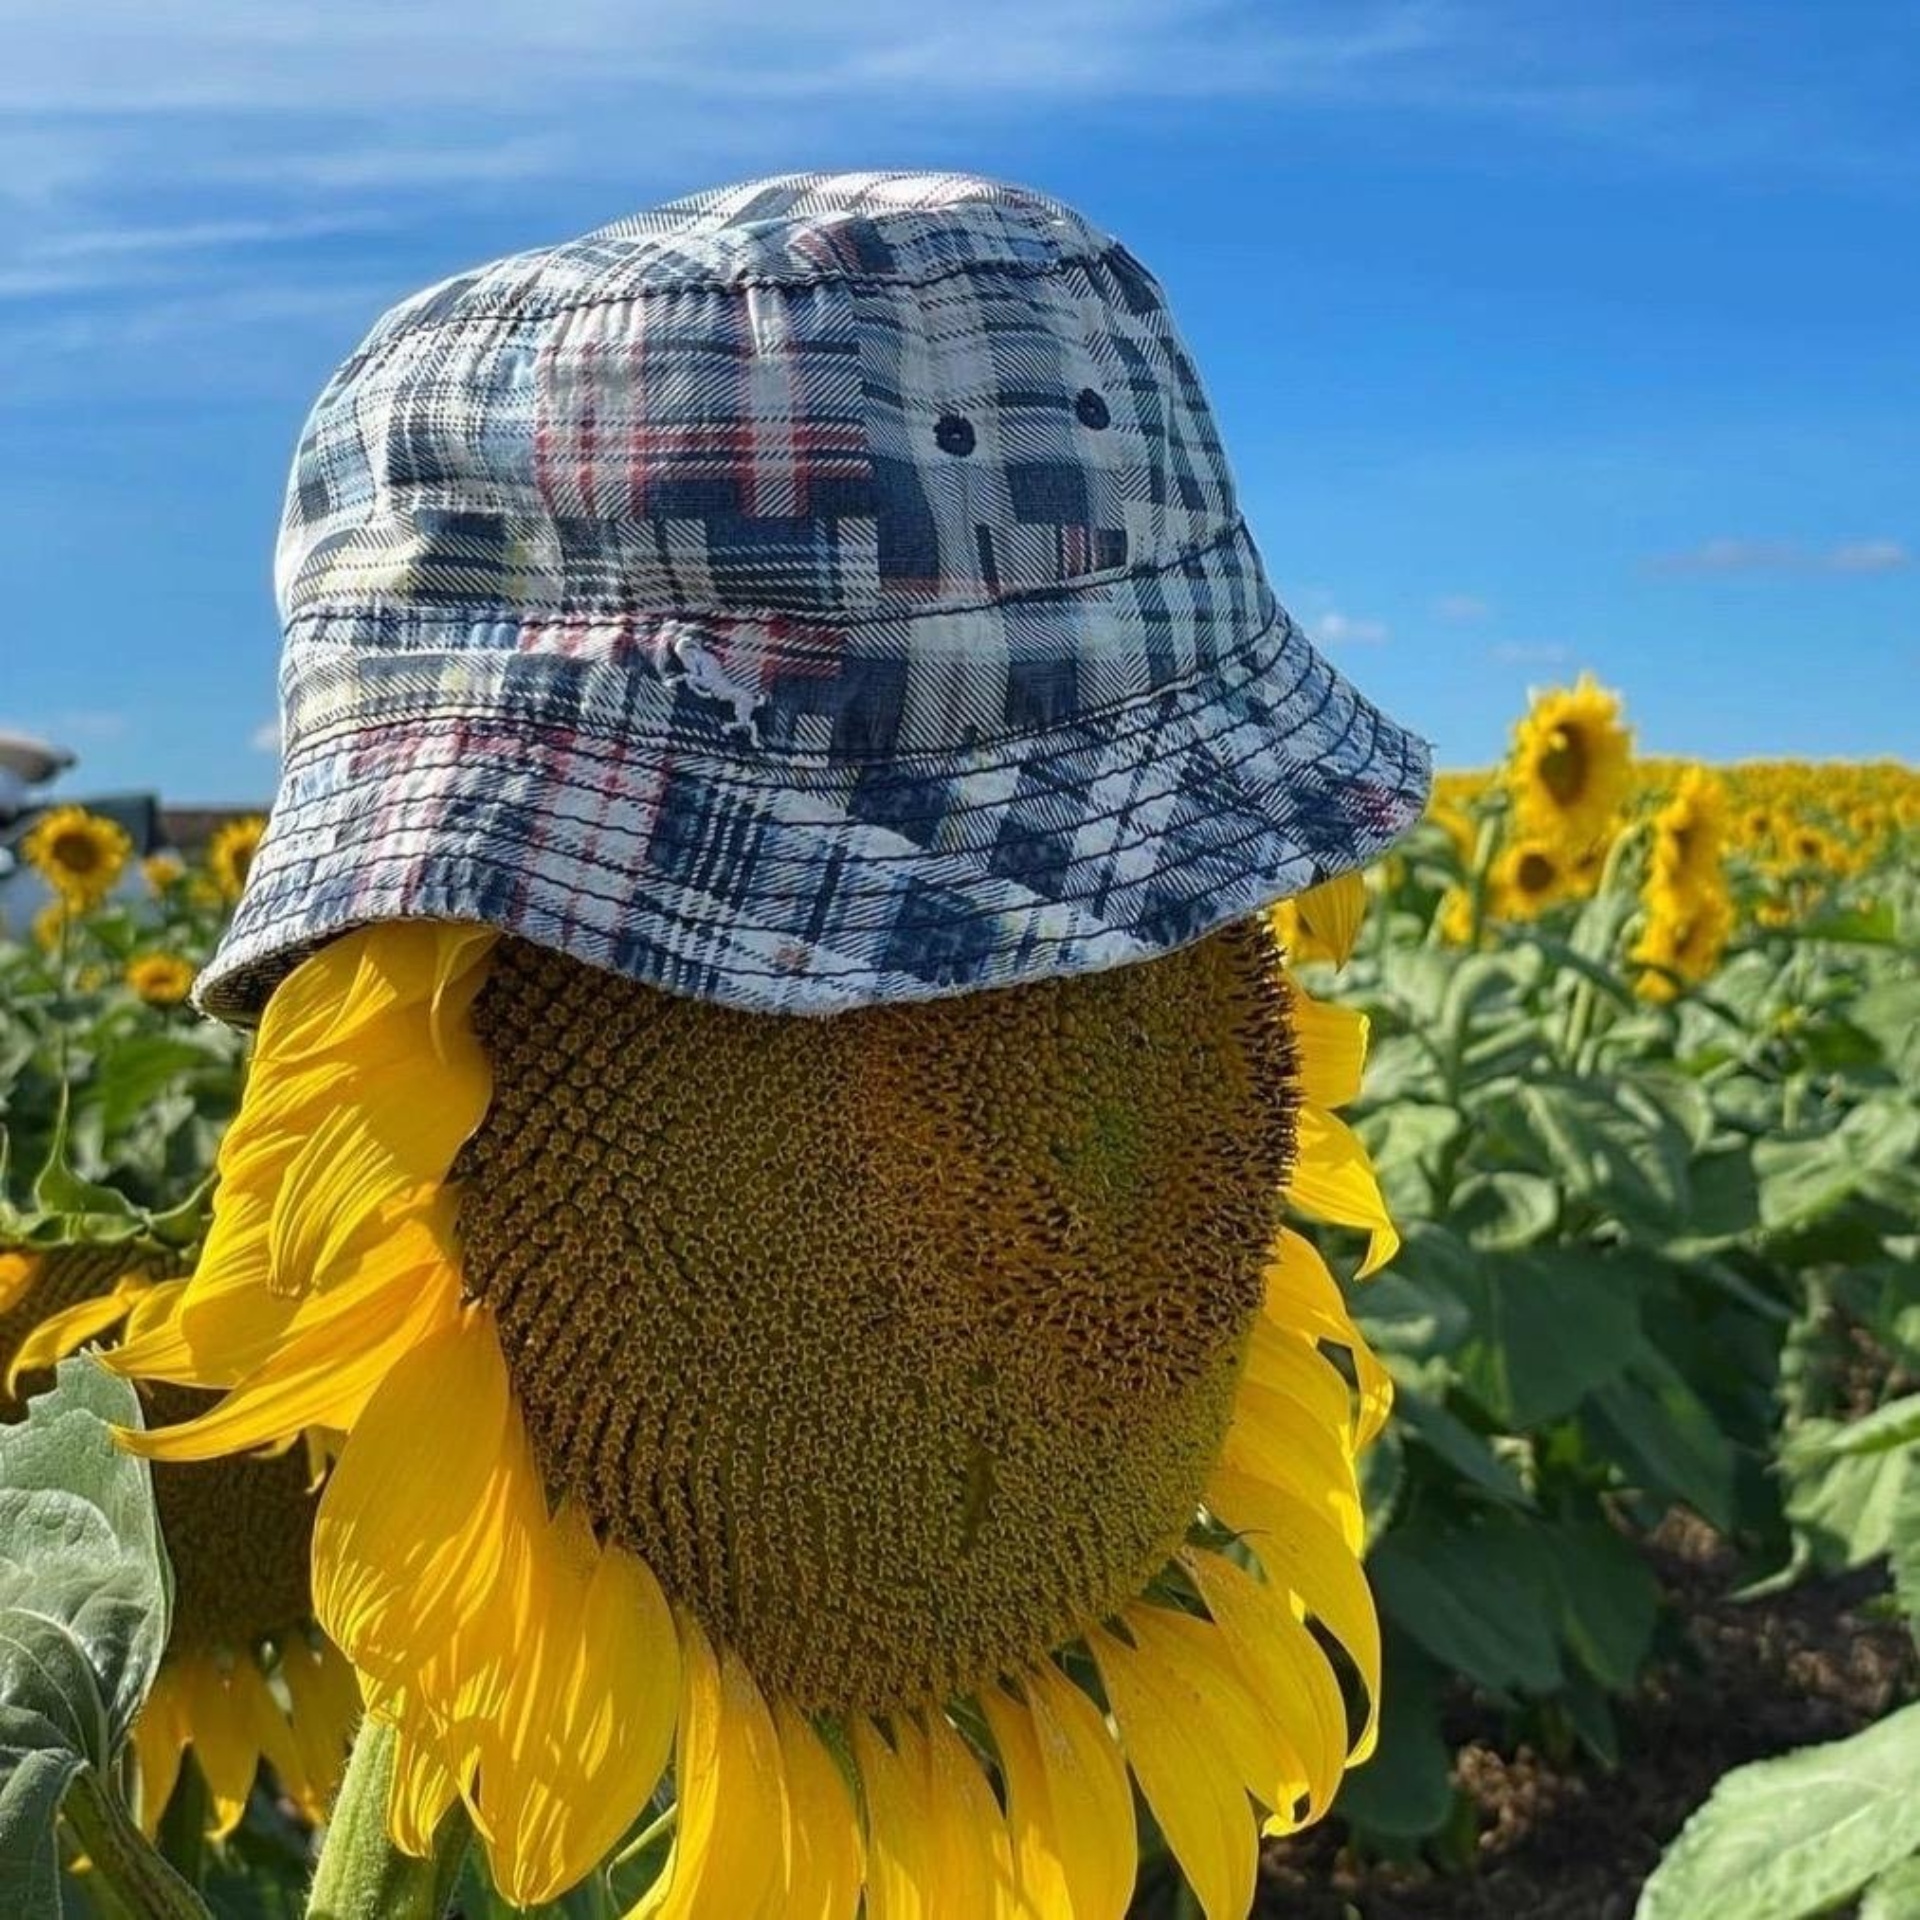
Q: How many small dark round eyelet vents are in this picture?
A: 2